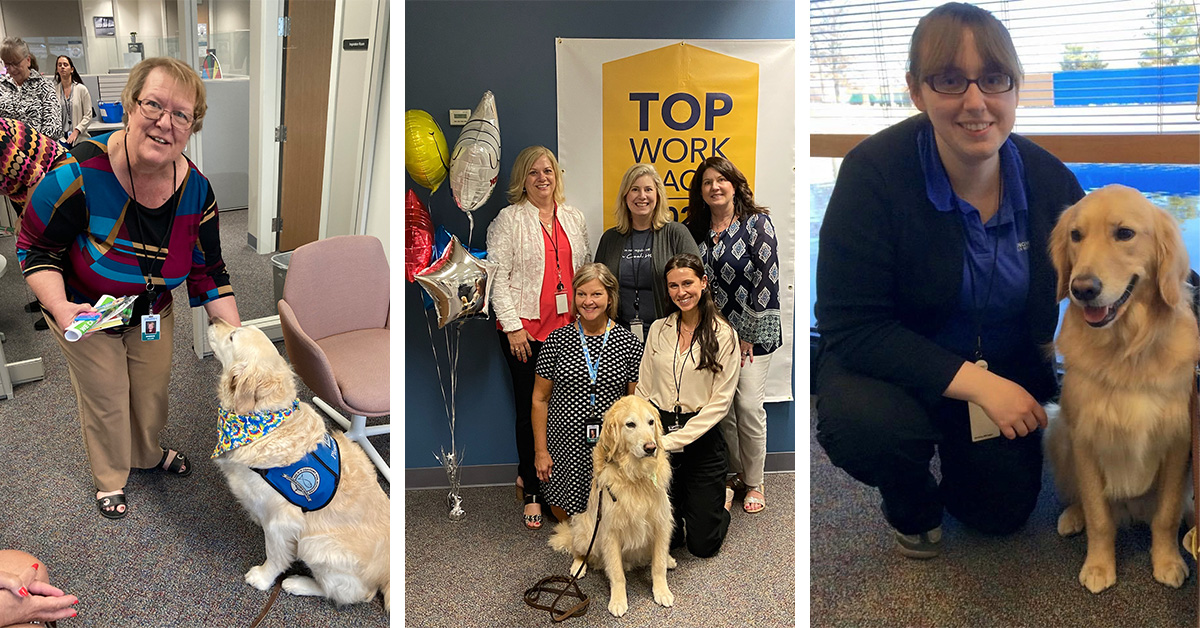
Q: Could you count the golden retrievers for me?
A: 3